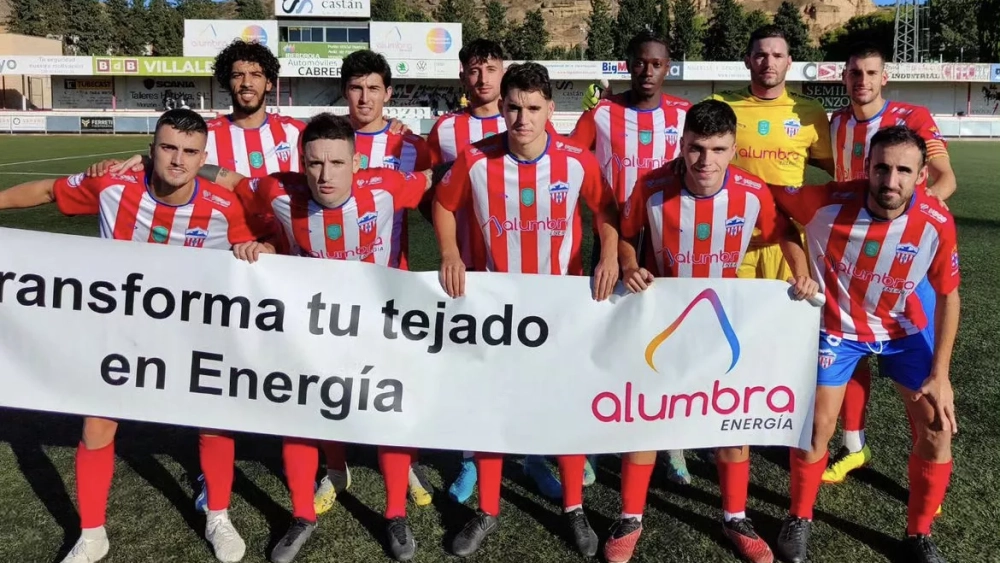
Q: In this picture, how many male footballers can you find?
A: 11